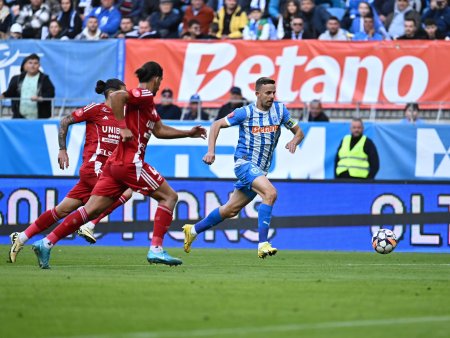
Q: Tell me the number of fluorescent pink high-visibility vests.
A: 0